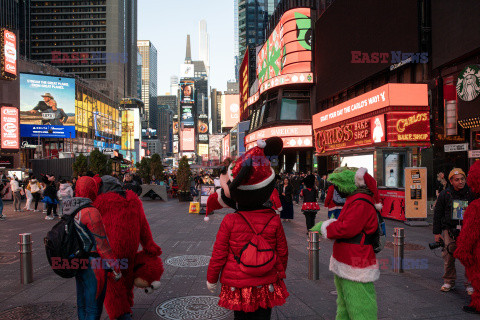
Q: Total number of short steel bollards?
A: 3